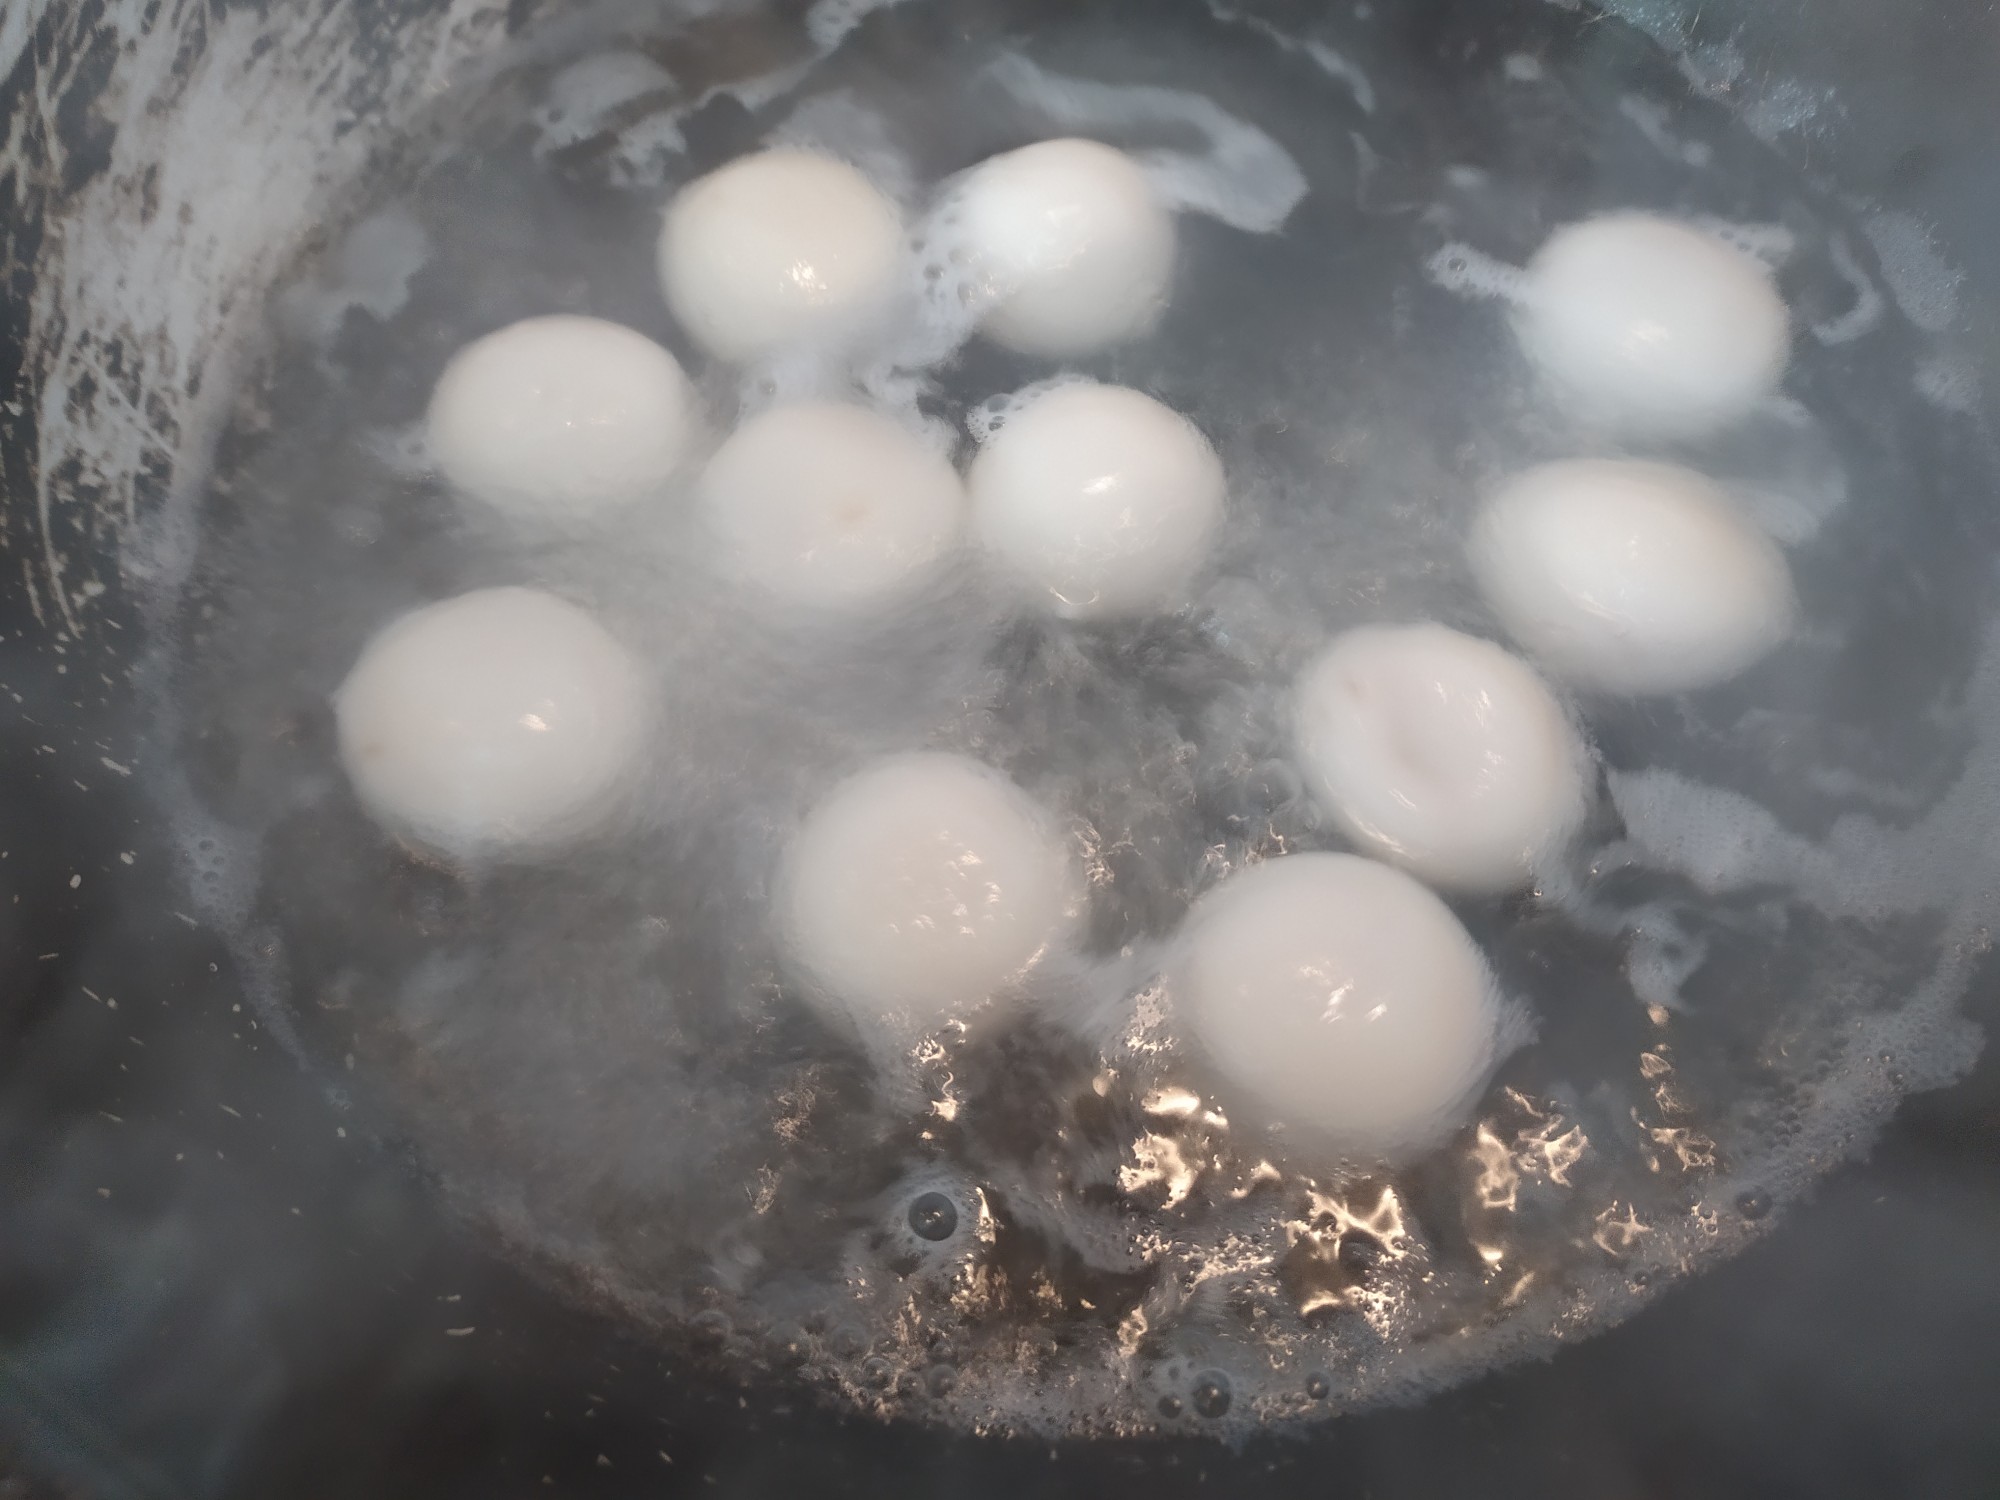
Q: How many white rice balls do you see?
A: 11